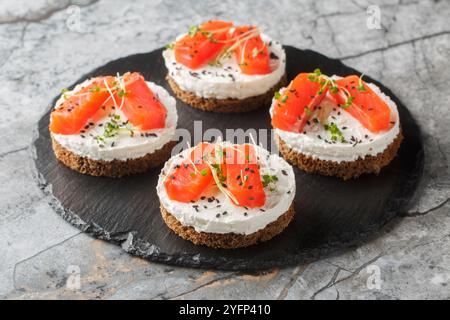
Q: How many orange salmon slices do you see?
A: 8